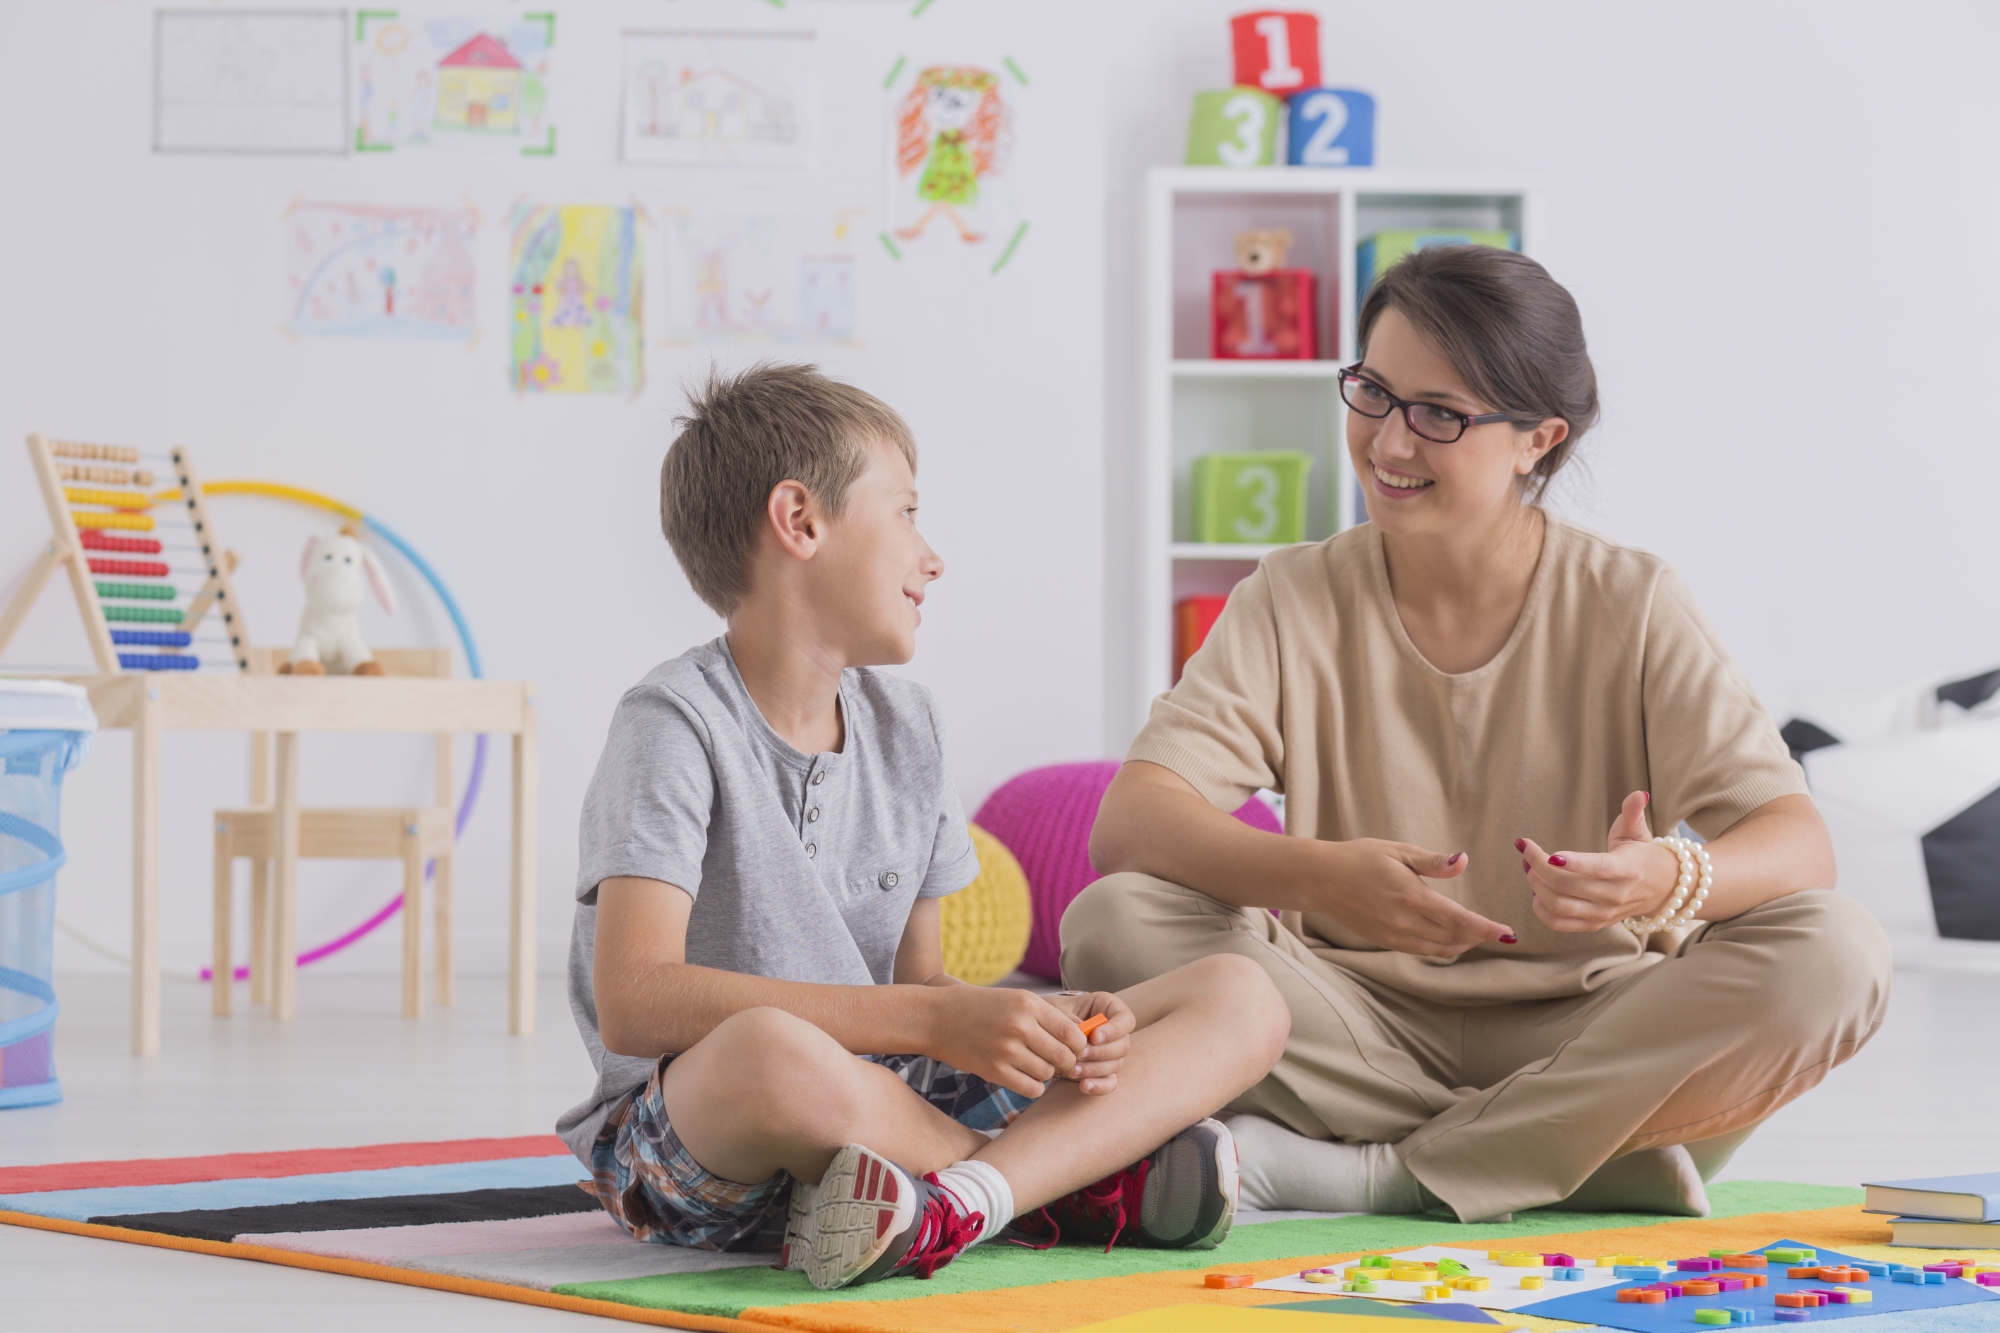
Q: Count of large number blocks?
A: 5